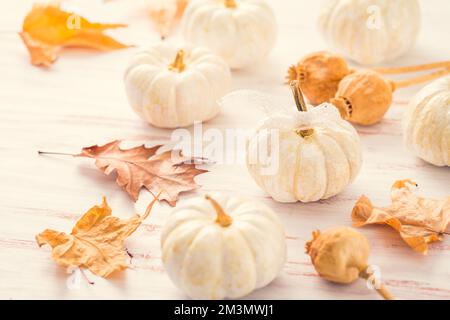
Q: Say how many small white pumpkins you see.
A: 6